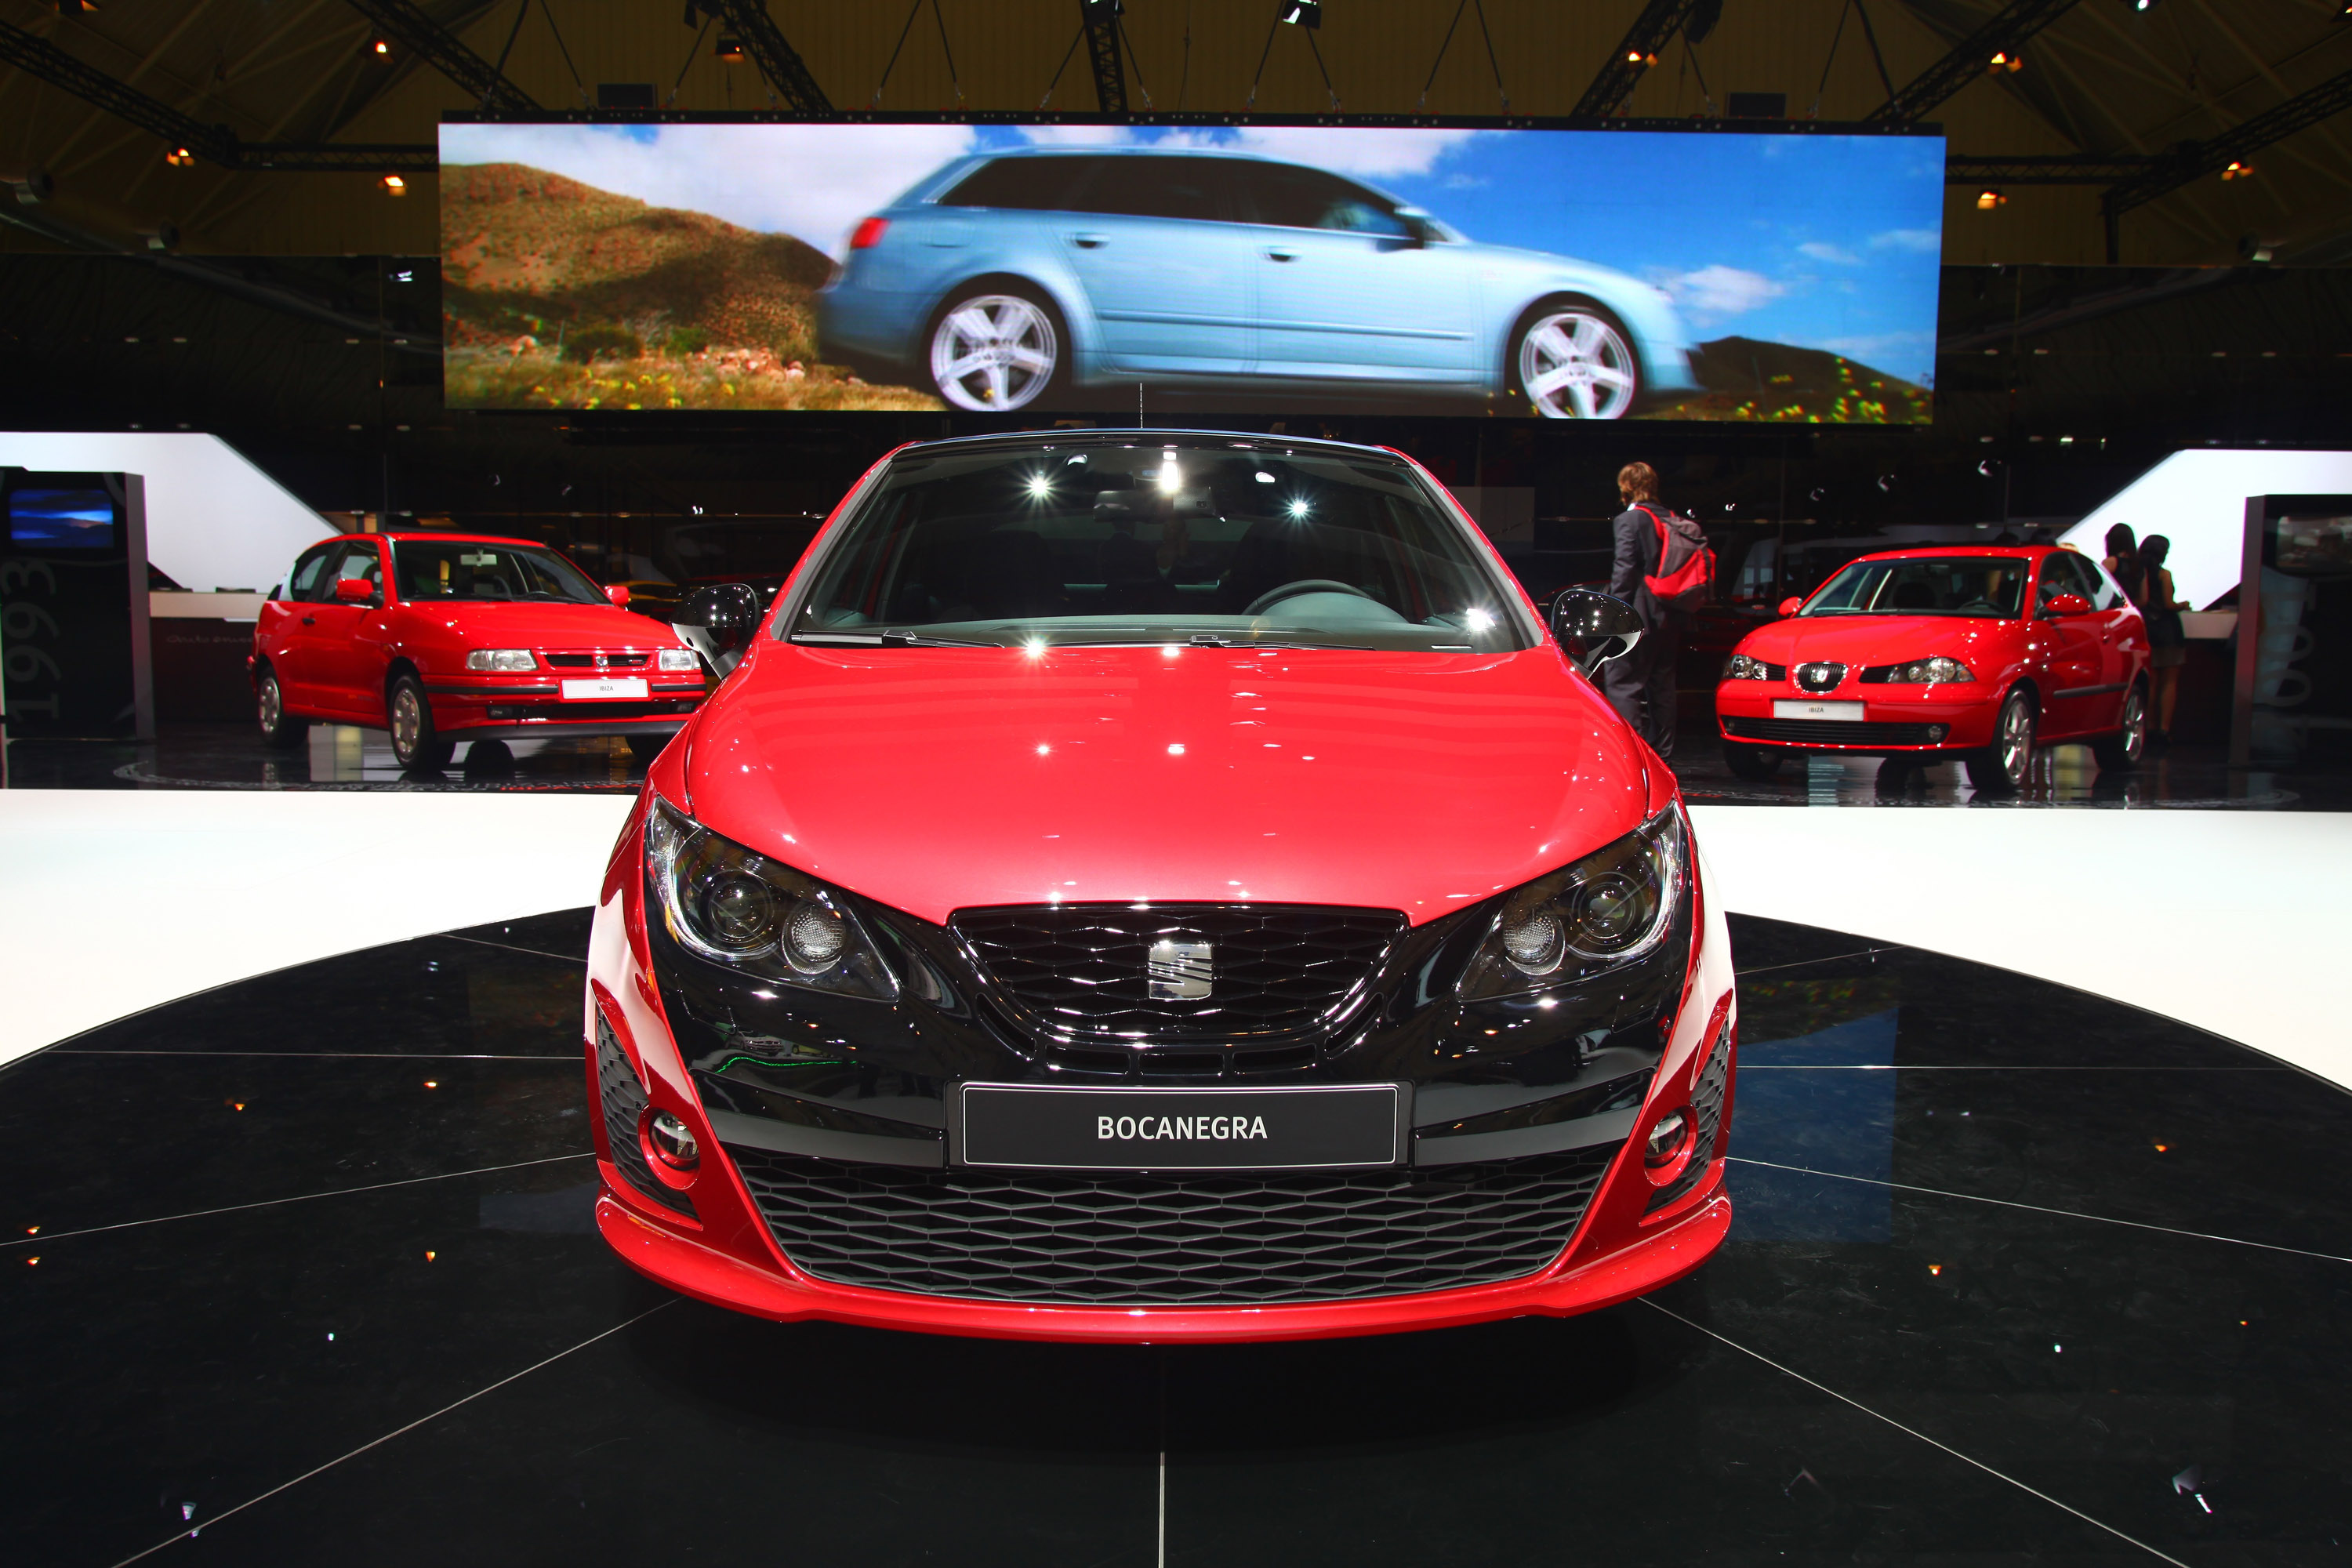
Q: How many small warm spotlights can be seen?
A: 8